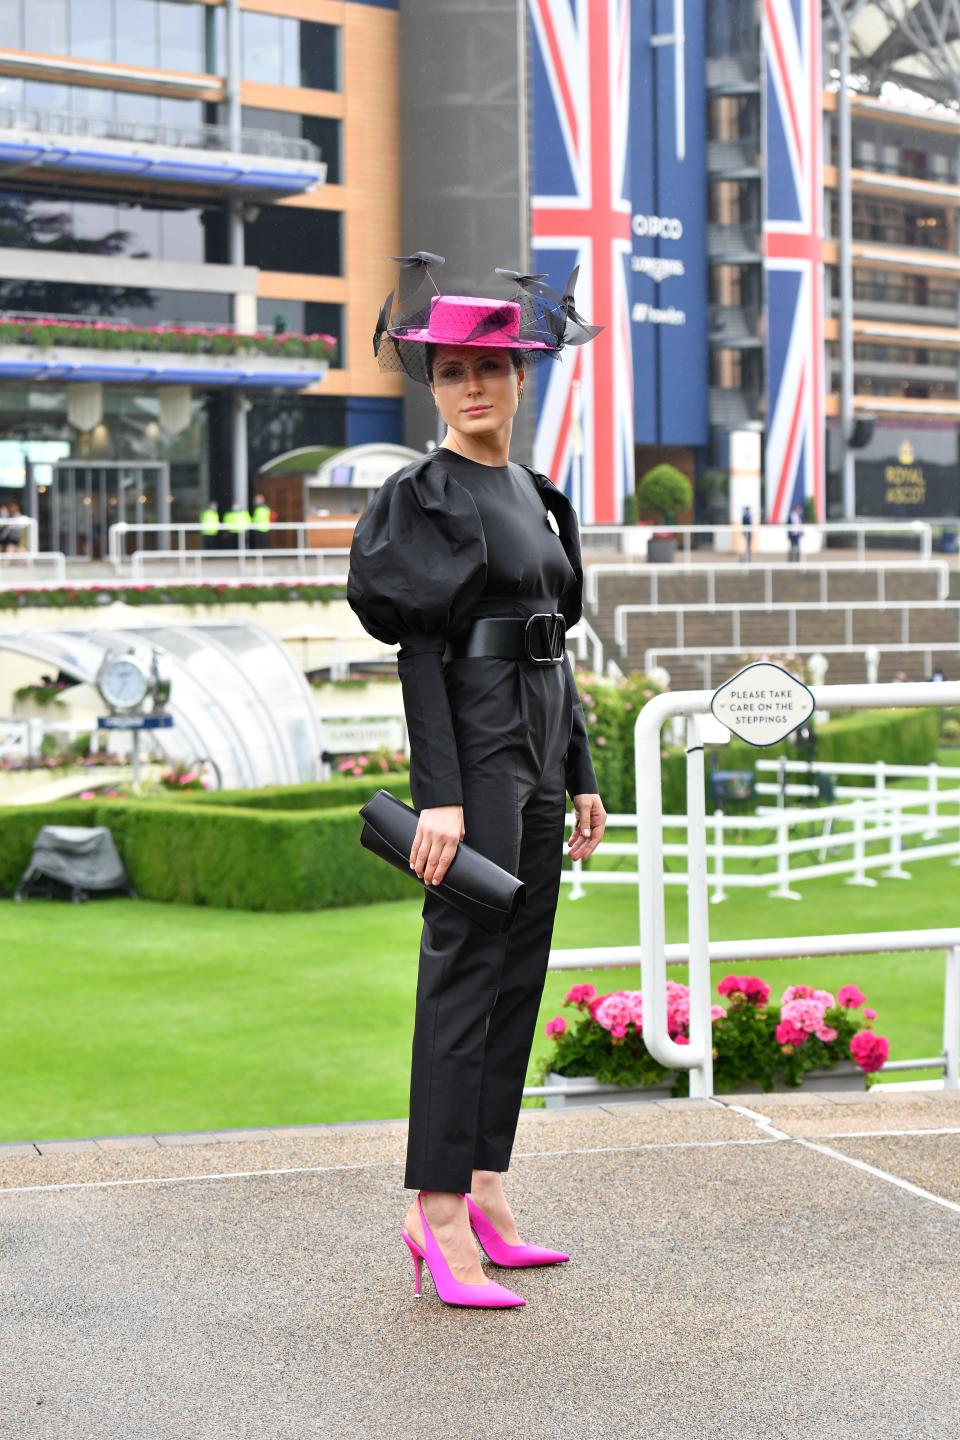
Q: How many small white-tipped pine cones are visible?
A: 0